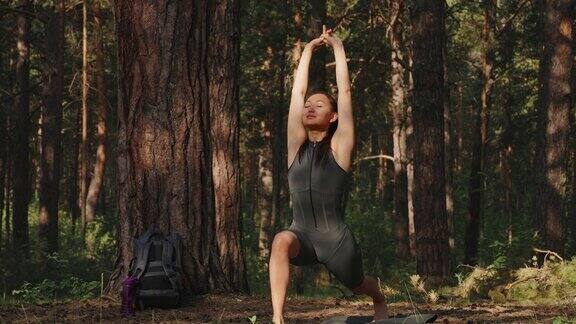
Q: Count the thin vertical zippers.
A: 1